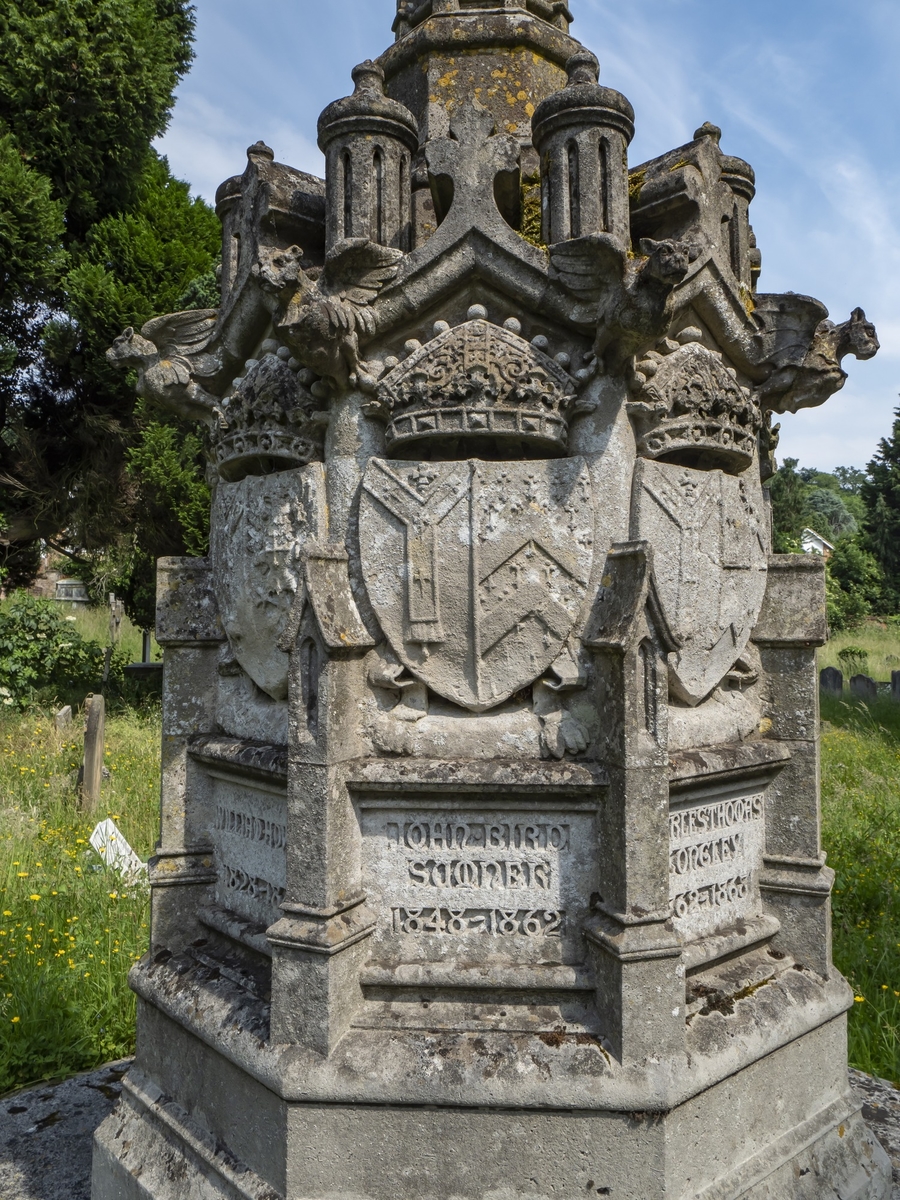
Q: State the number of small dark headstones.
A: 3